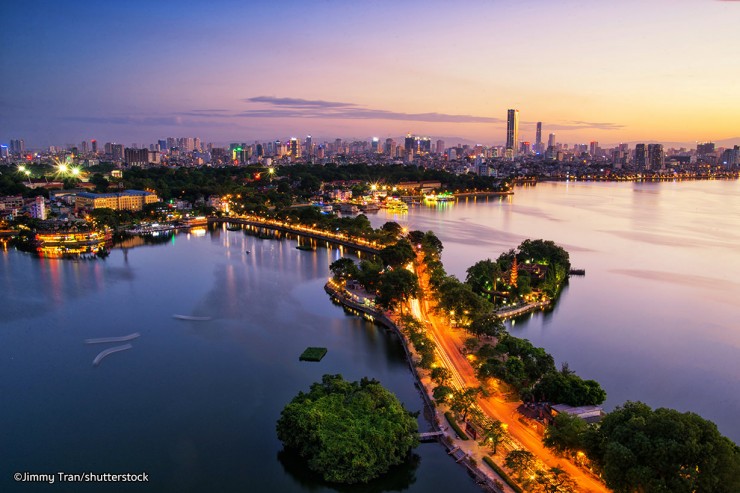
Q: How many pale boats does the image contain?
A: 3